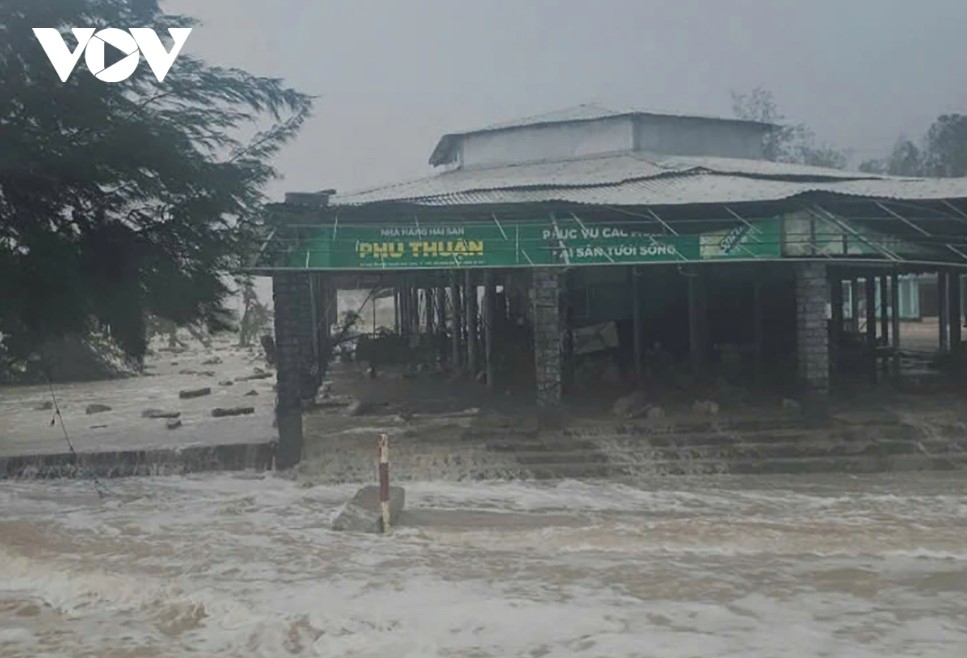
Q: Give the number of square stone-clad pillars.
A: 3